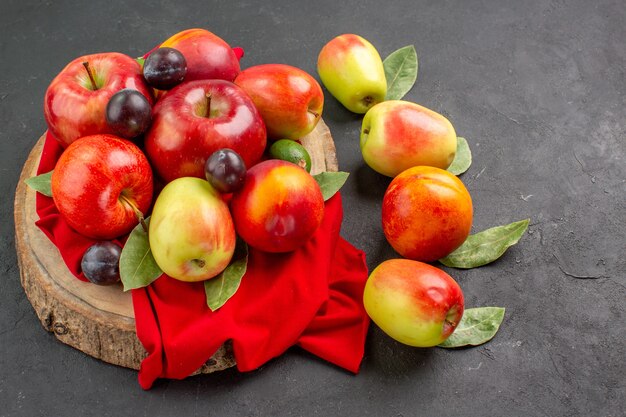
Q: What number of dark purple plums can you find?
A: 4